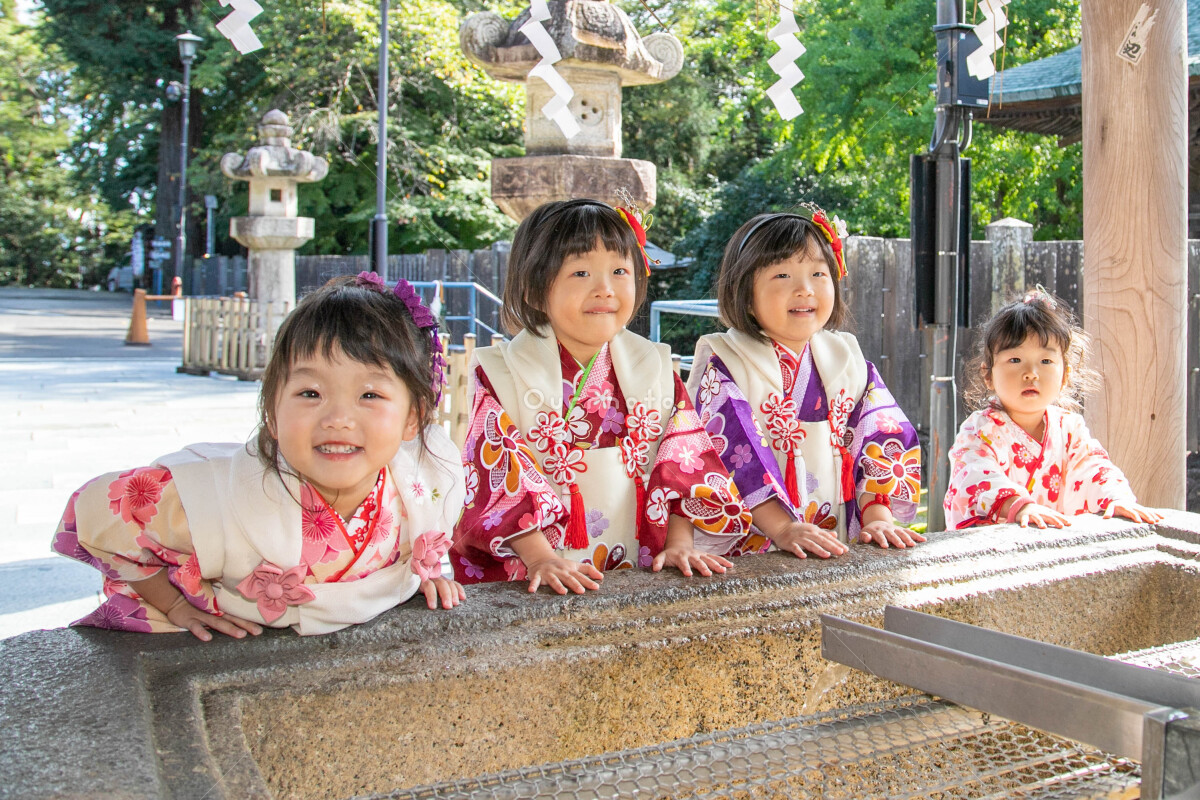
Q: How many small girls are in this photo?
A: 4